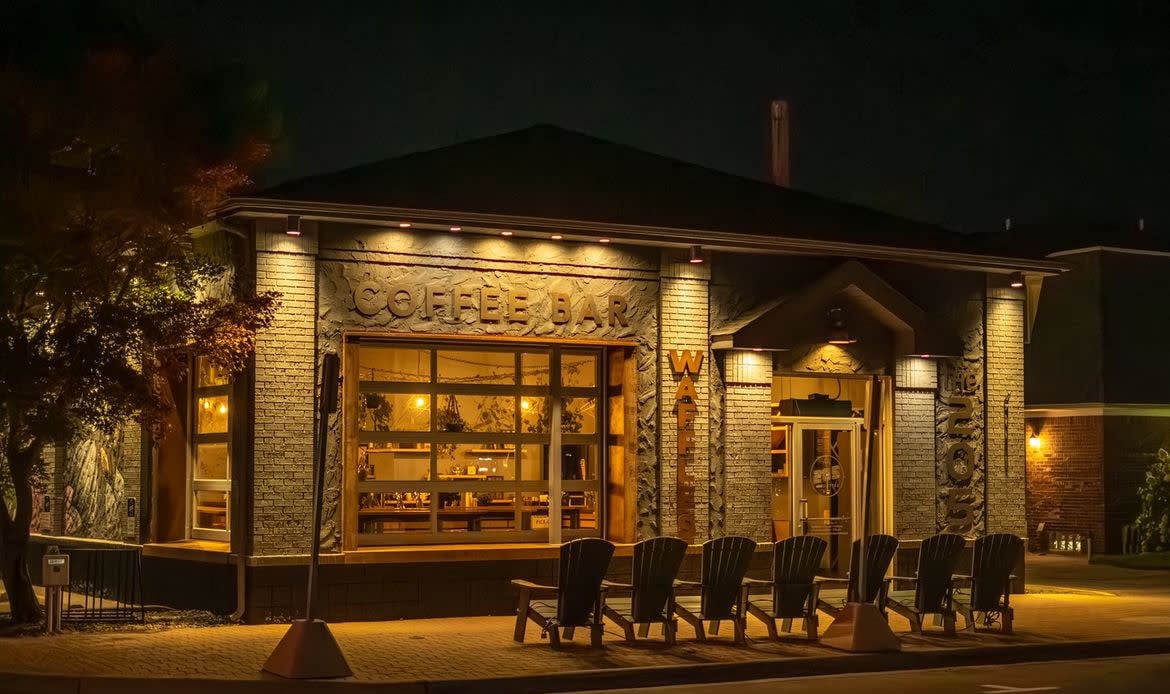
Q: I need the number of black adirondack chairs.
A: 7